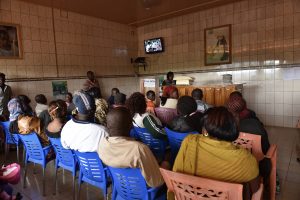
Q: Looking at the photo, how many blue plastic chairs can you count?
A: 7